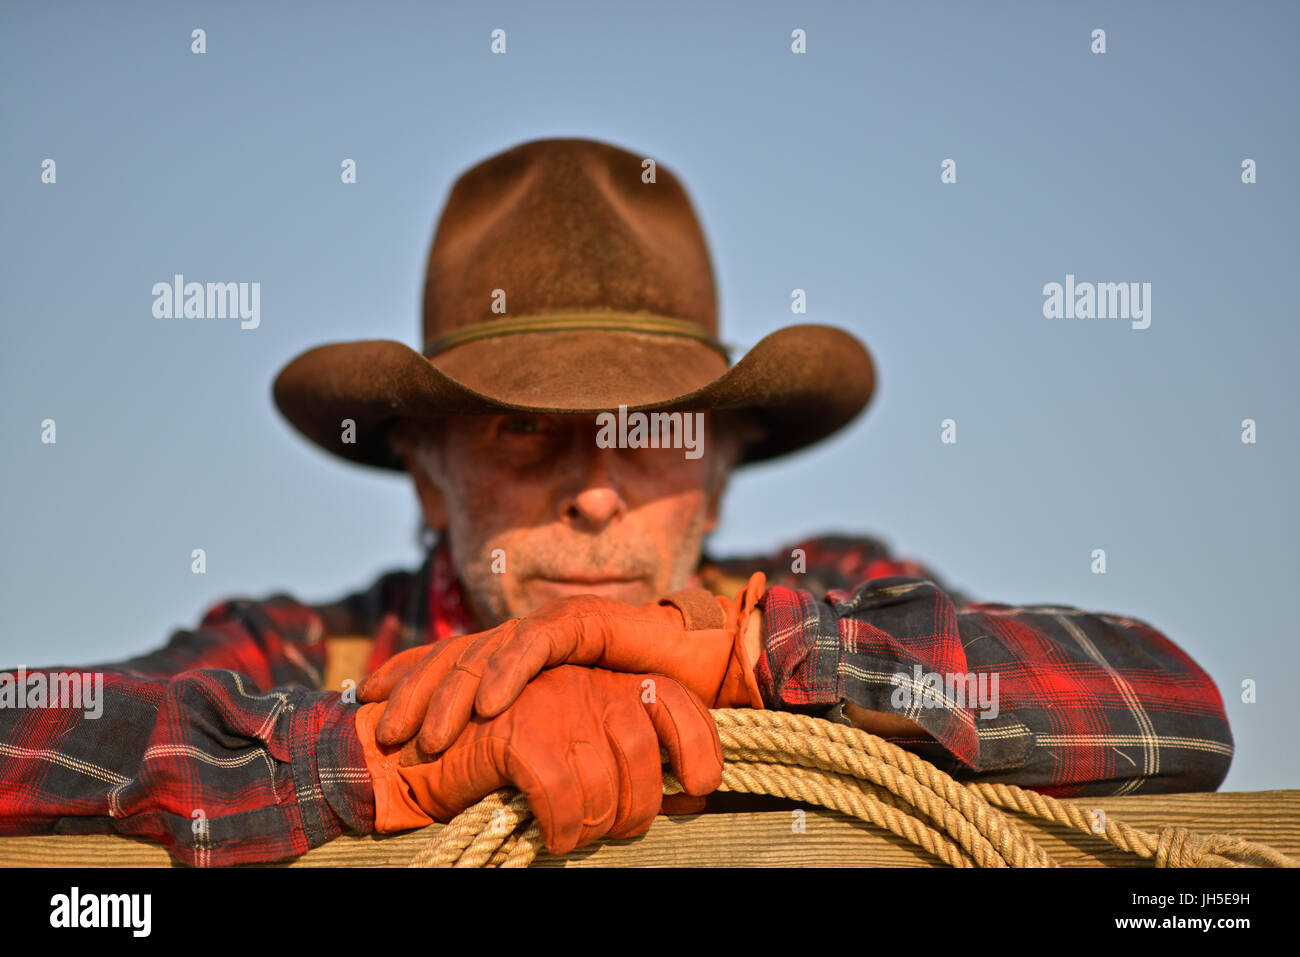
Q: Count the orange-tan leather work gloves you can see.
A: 2